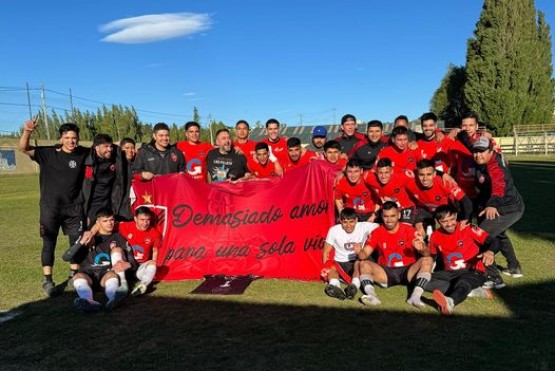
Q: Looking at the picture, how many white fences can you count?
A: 1